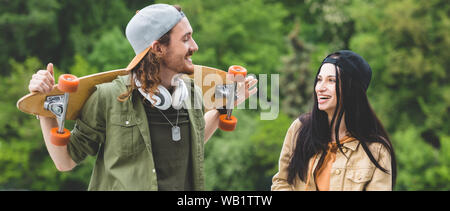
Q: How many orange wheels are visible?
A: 4